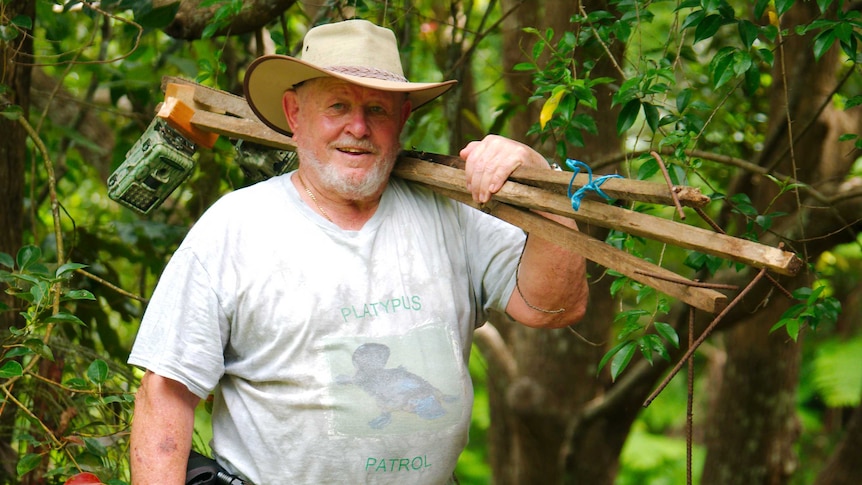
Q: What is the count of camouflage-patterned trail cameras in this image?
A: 2